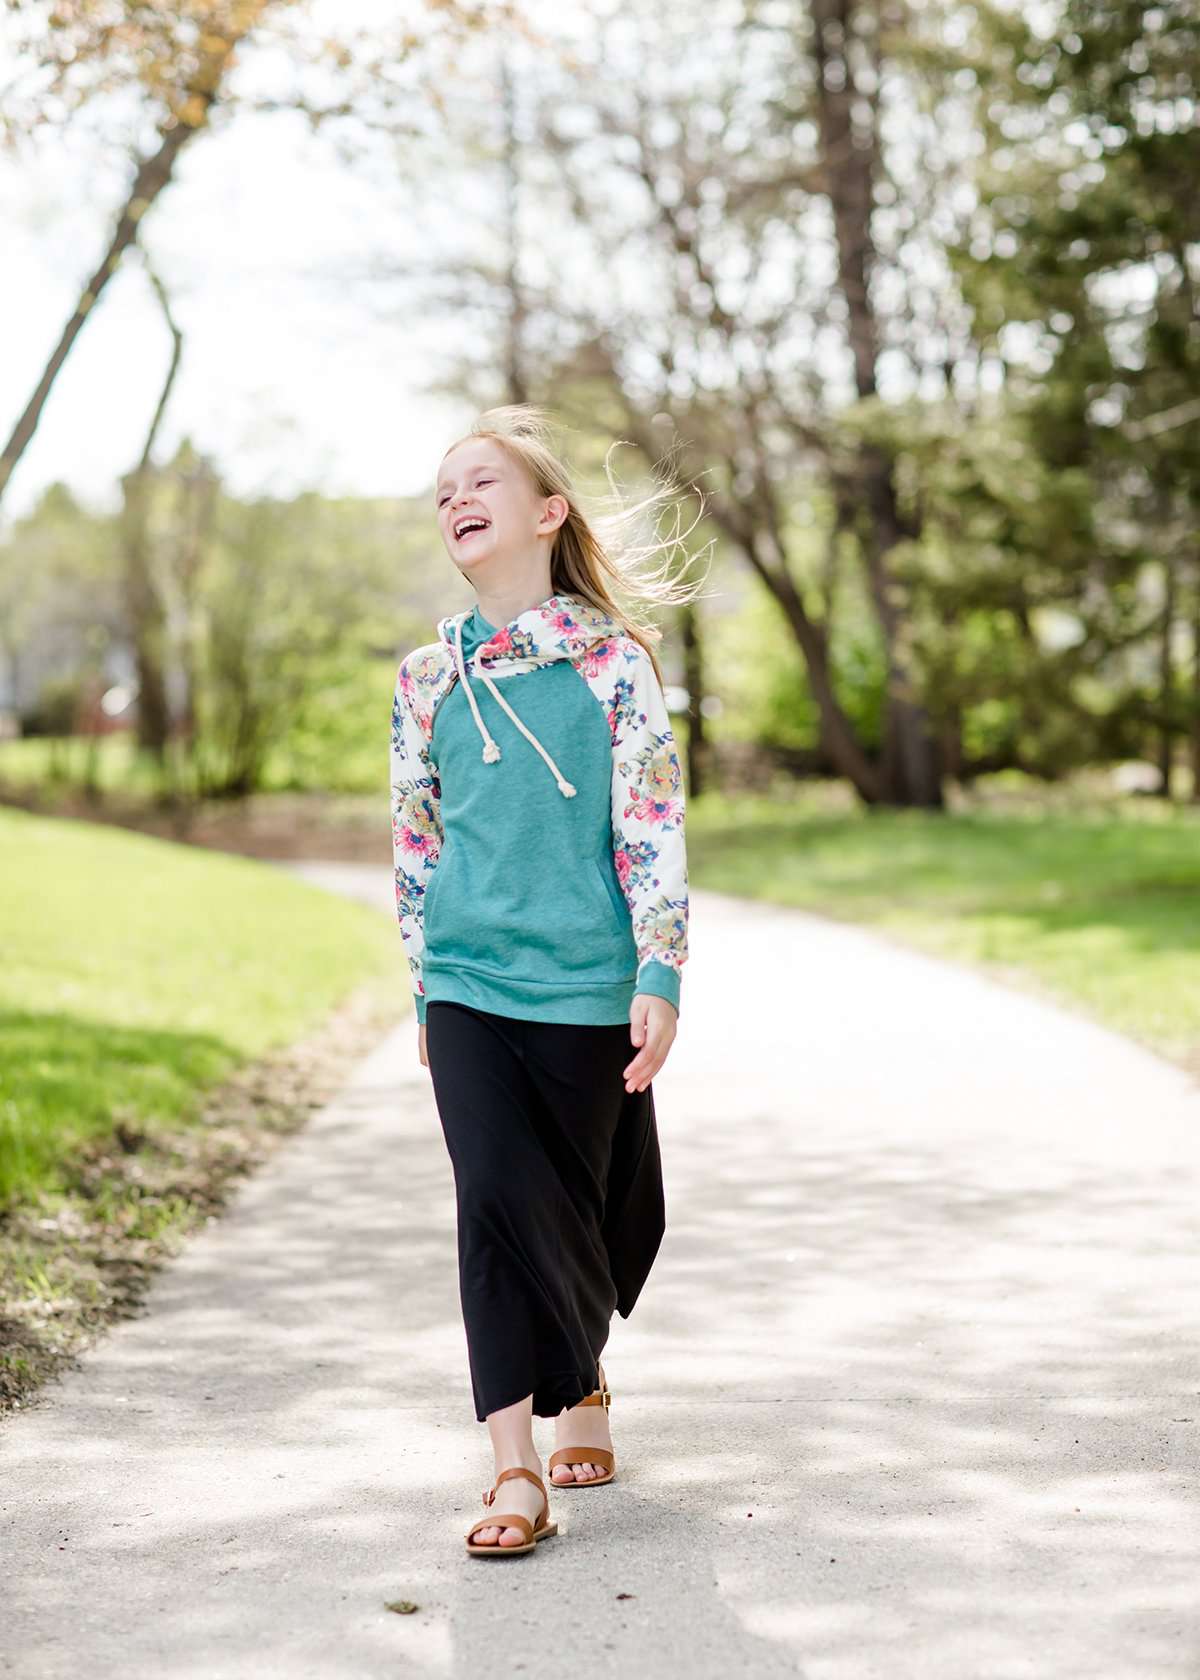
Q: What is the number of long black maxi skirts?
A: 1